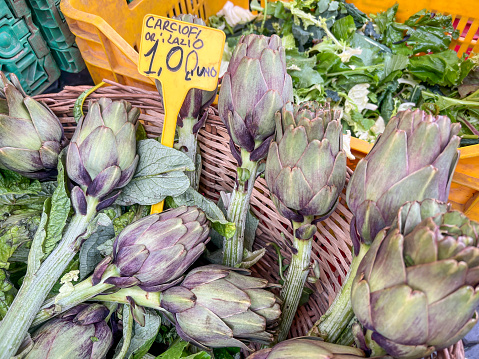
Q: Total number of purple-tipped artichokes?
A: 11